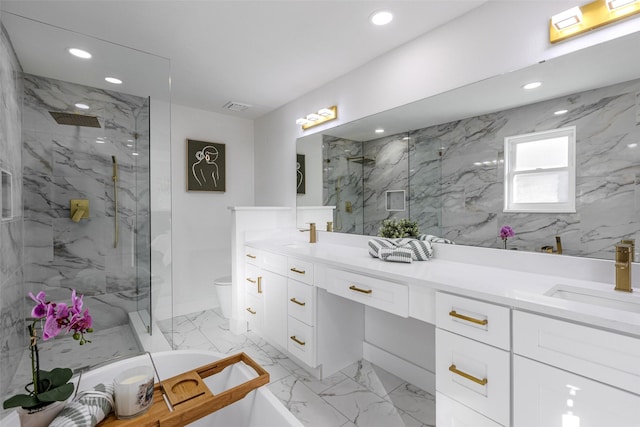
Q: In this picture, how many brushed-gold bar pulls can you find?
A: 10